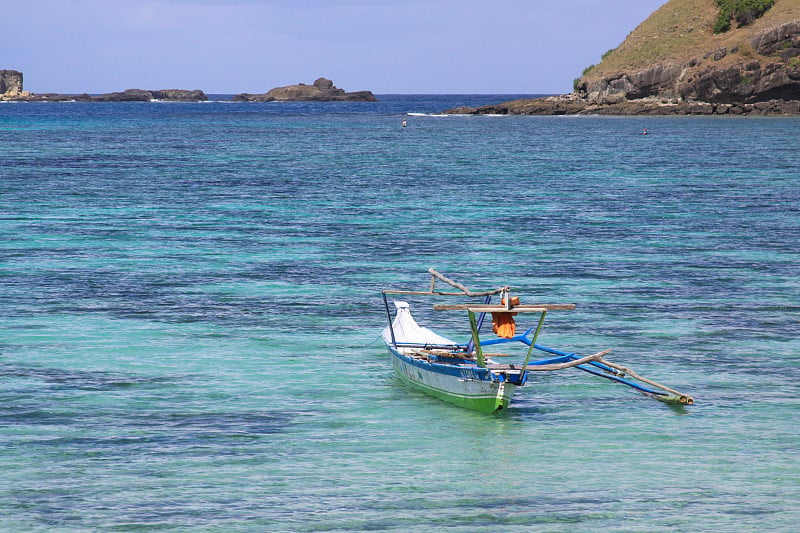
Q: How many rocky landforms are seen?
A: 3